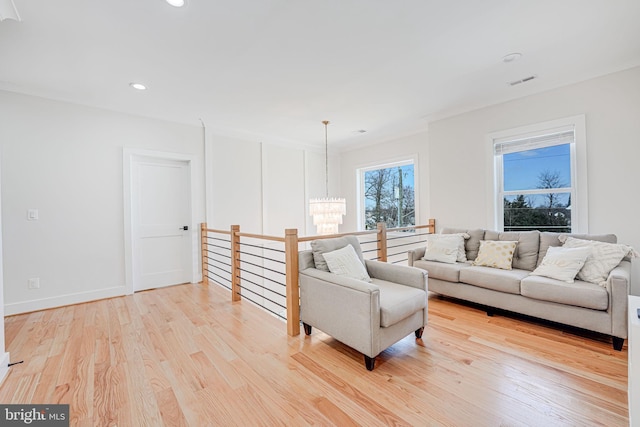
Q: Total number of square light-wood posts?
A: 5